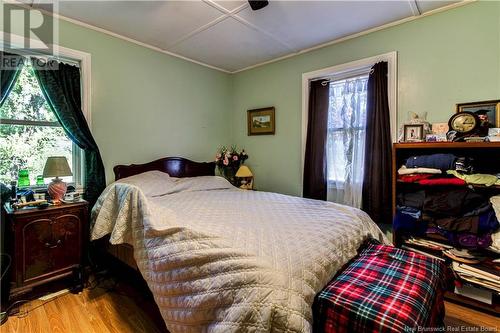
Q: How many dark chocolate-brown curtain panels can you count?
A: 2